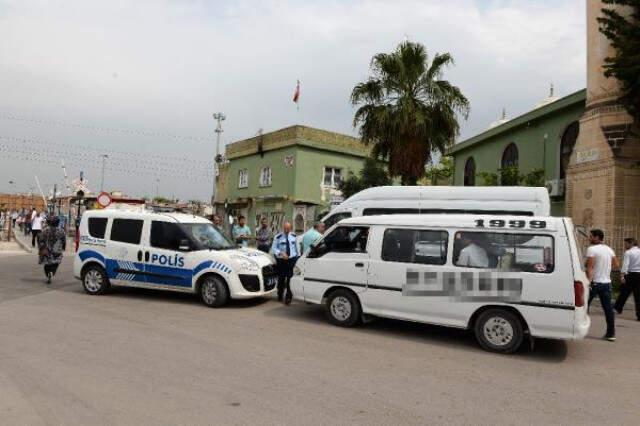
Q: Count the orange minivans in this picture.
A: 0